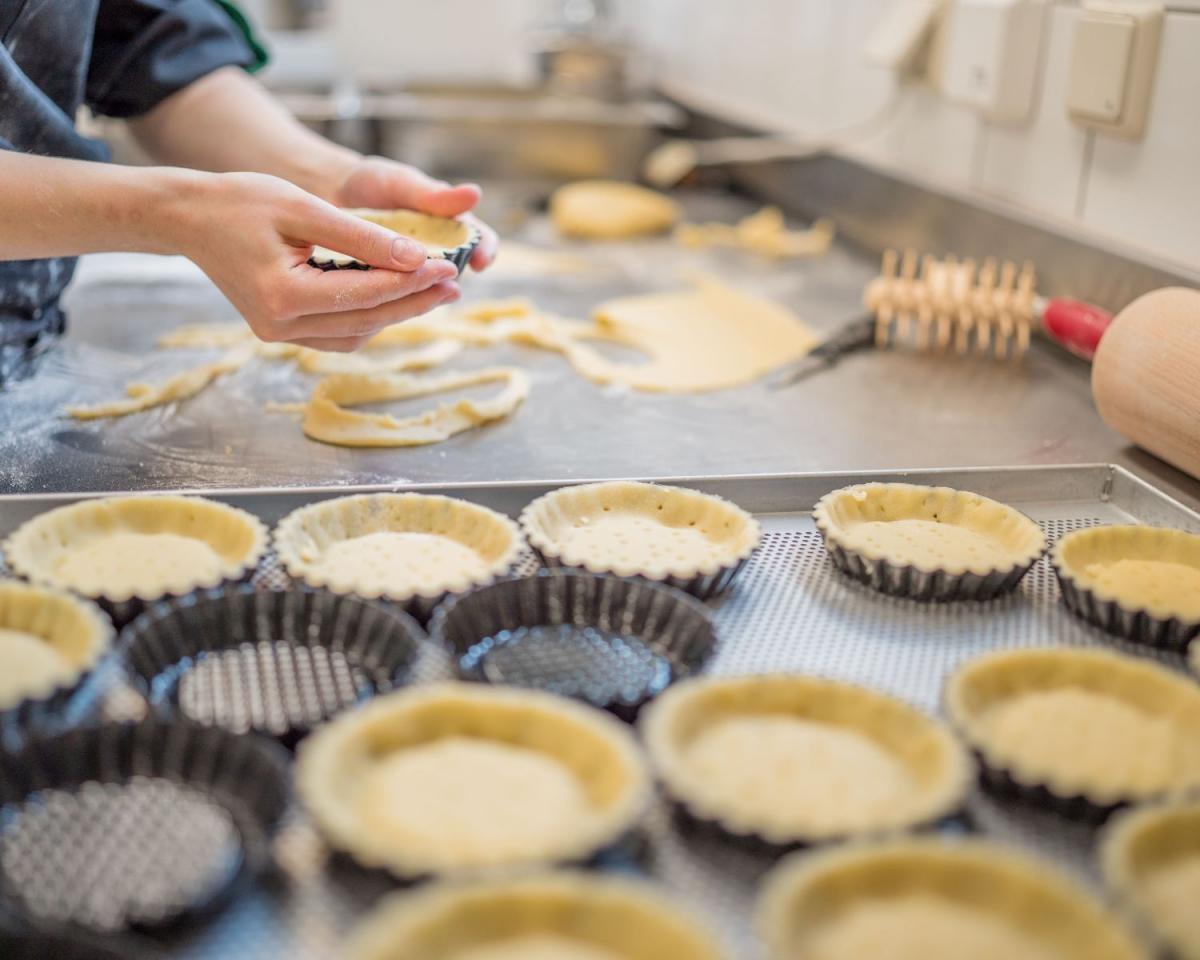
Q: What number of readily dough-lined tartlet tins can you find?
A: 12